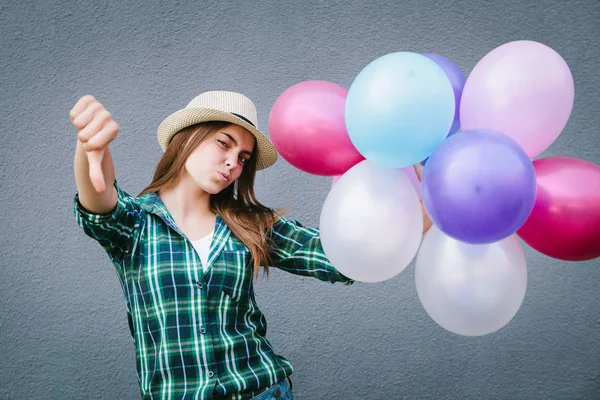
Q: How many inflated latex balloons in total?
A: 9